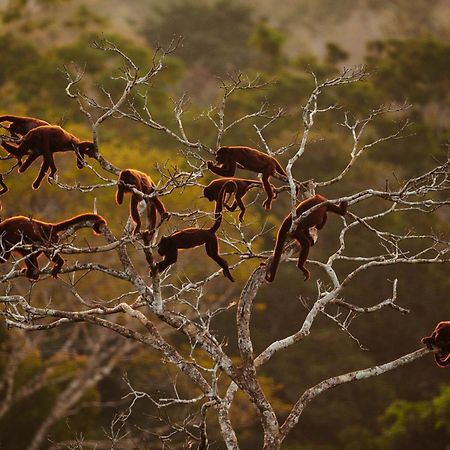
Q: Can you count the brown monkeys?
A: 9